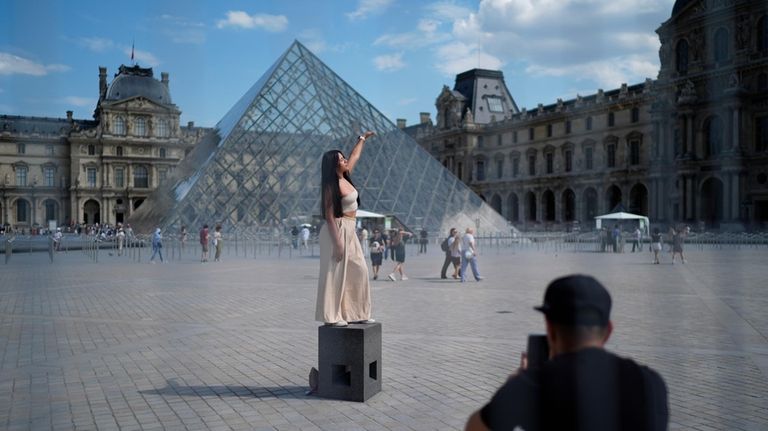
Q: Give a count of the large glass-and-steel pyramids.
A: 1